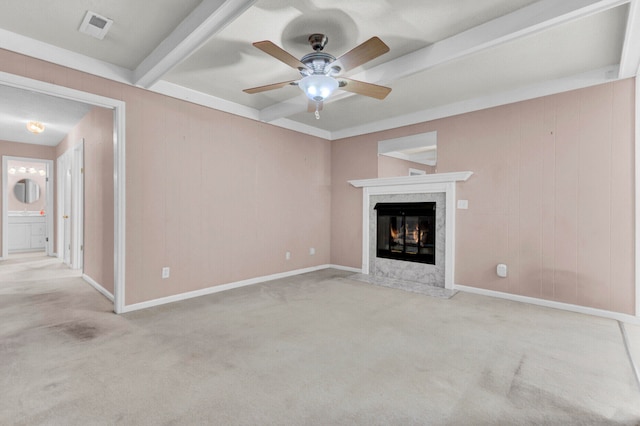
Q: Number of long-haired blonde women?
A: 0